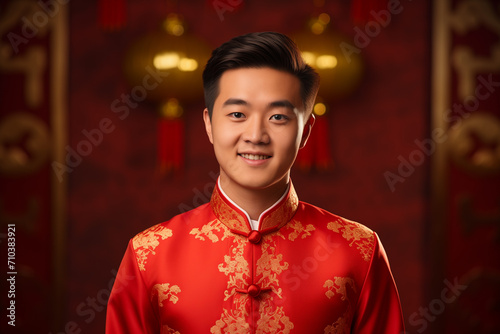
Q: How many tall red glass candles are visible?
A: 0